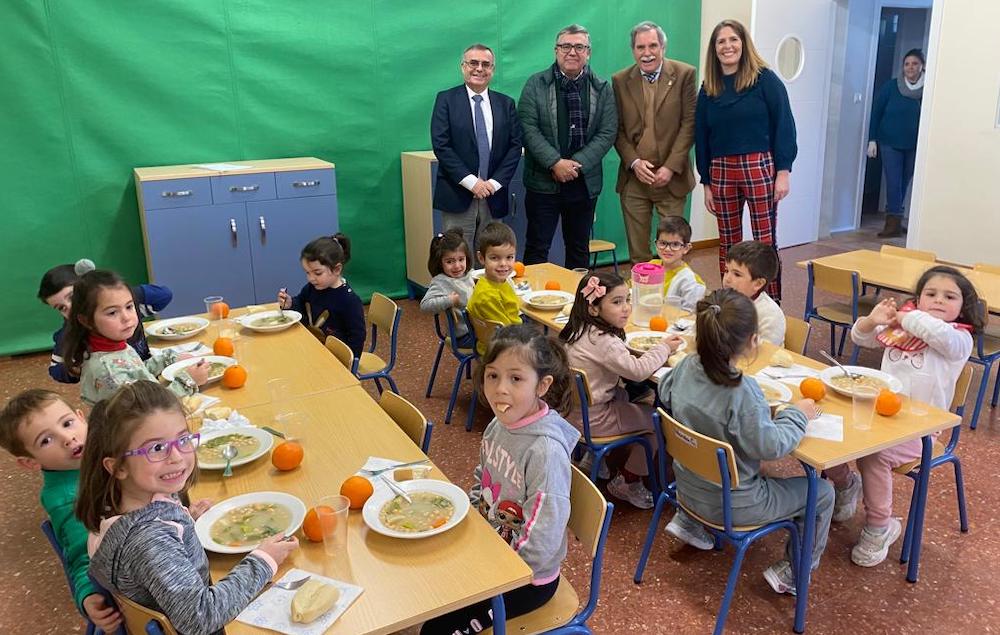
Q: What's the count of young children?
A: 13